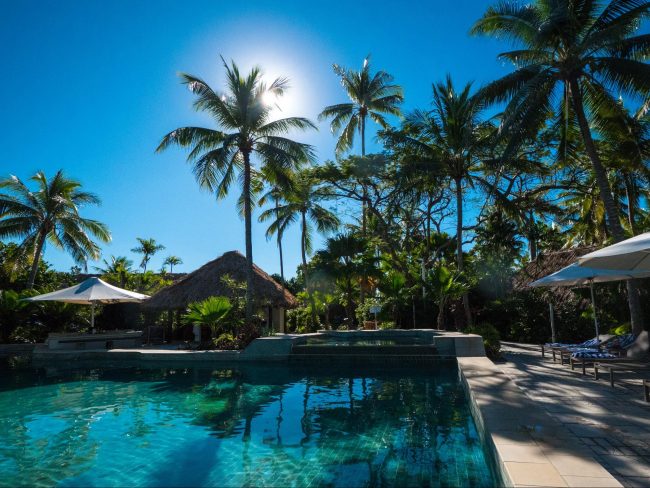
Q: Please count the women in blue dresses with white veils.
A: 0